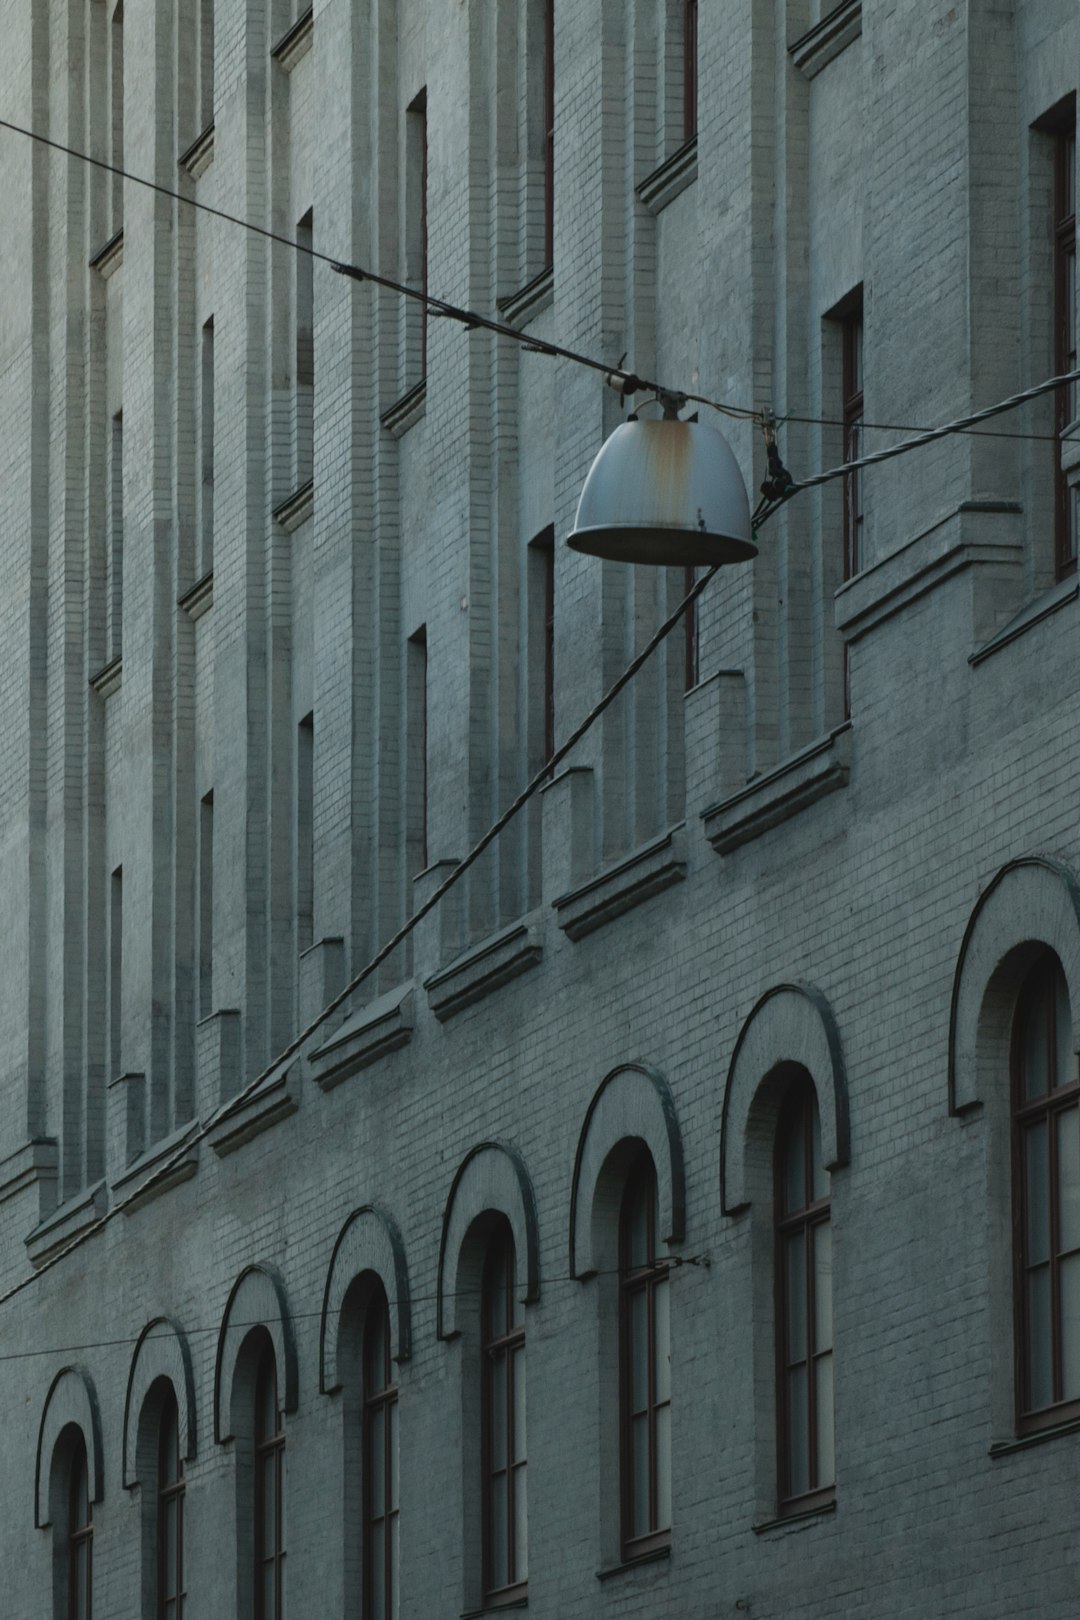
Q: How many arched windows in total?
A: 8